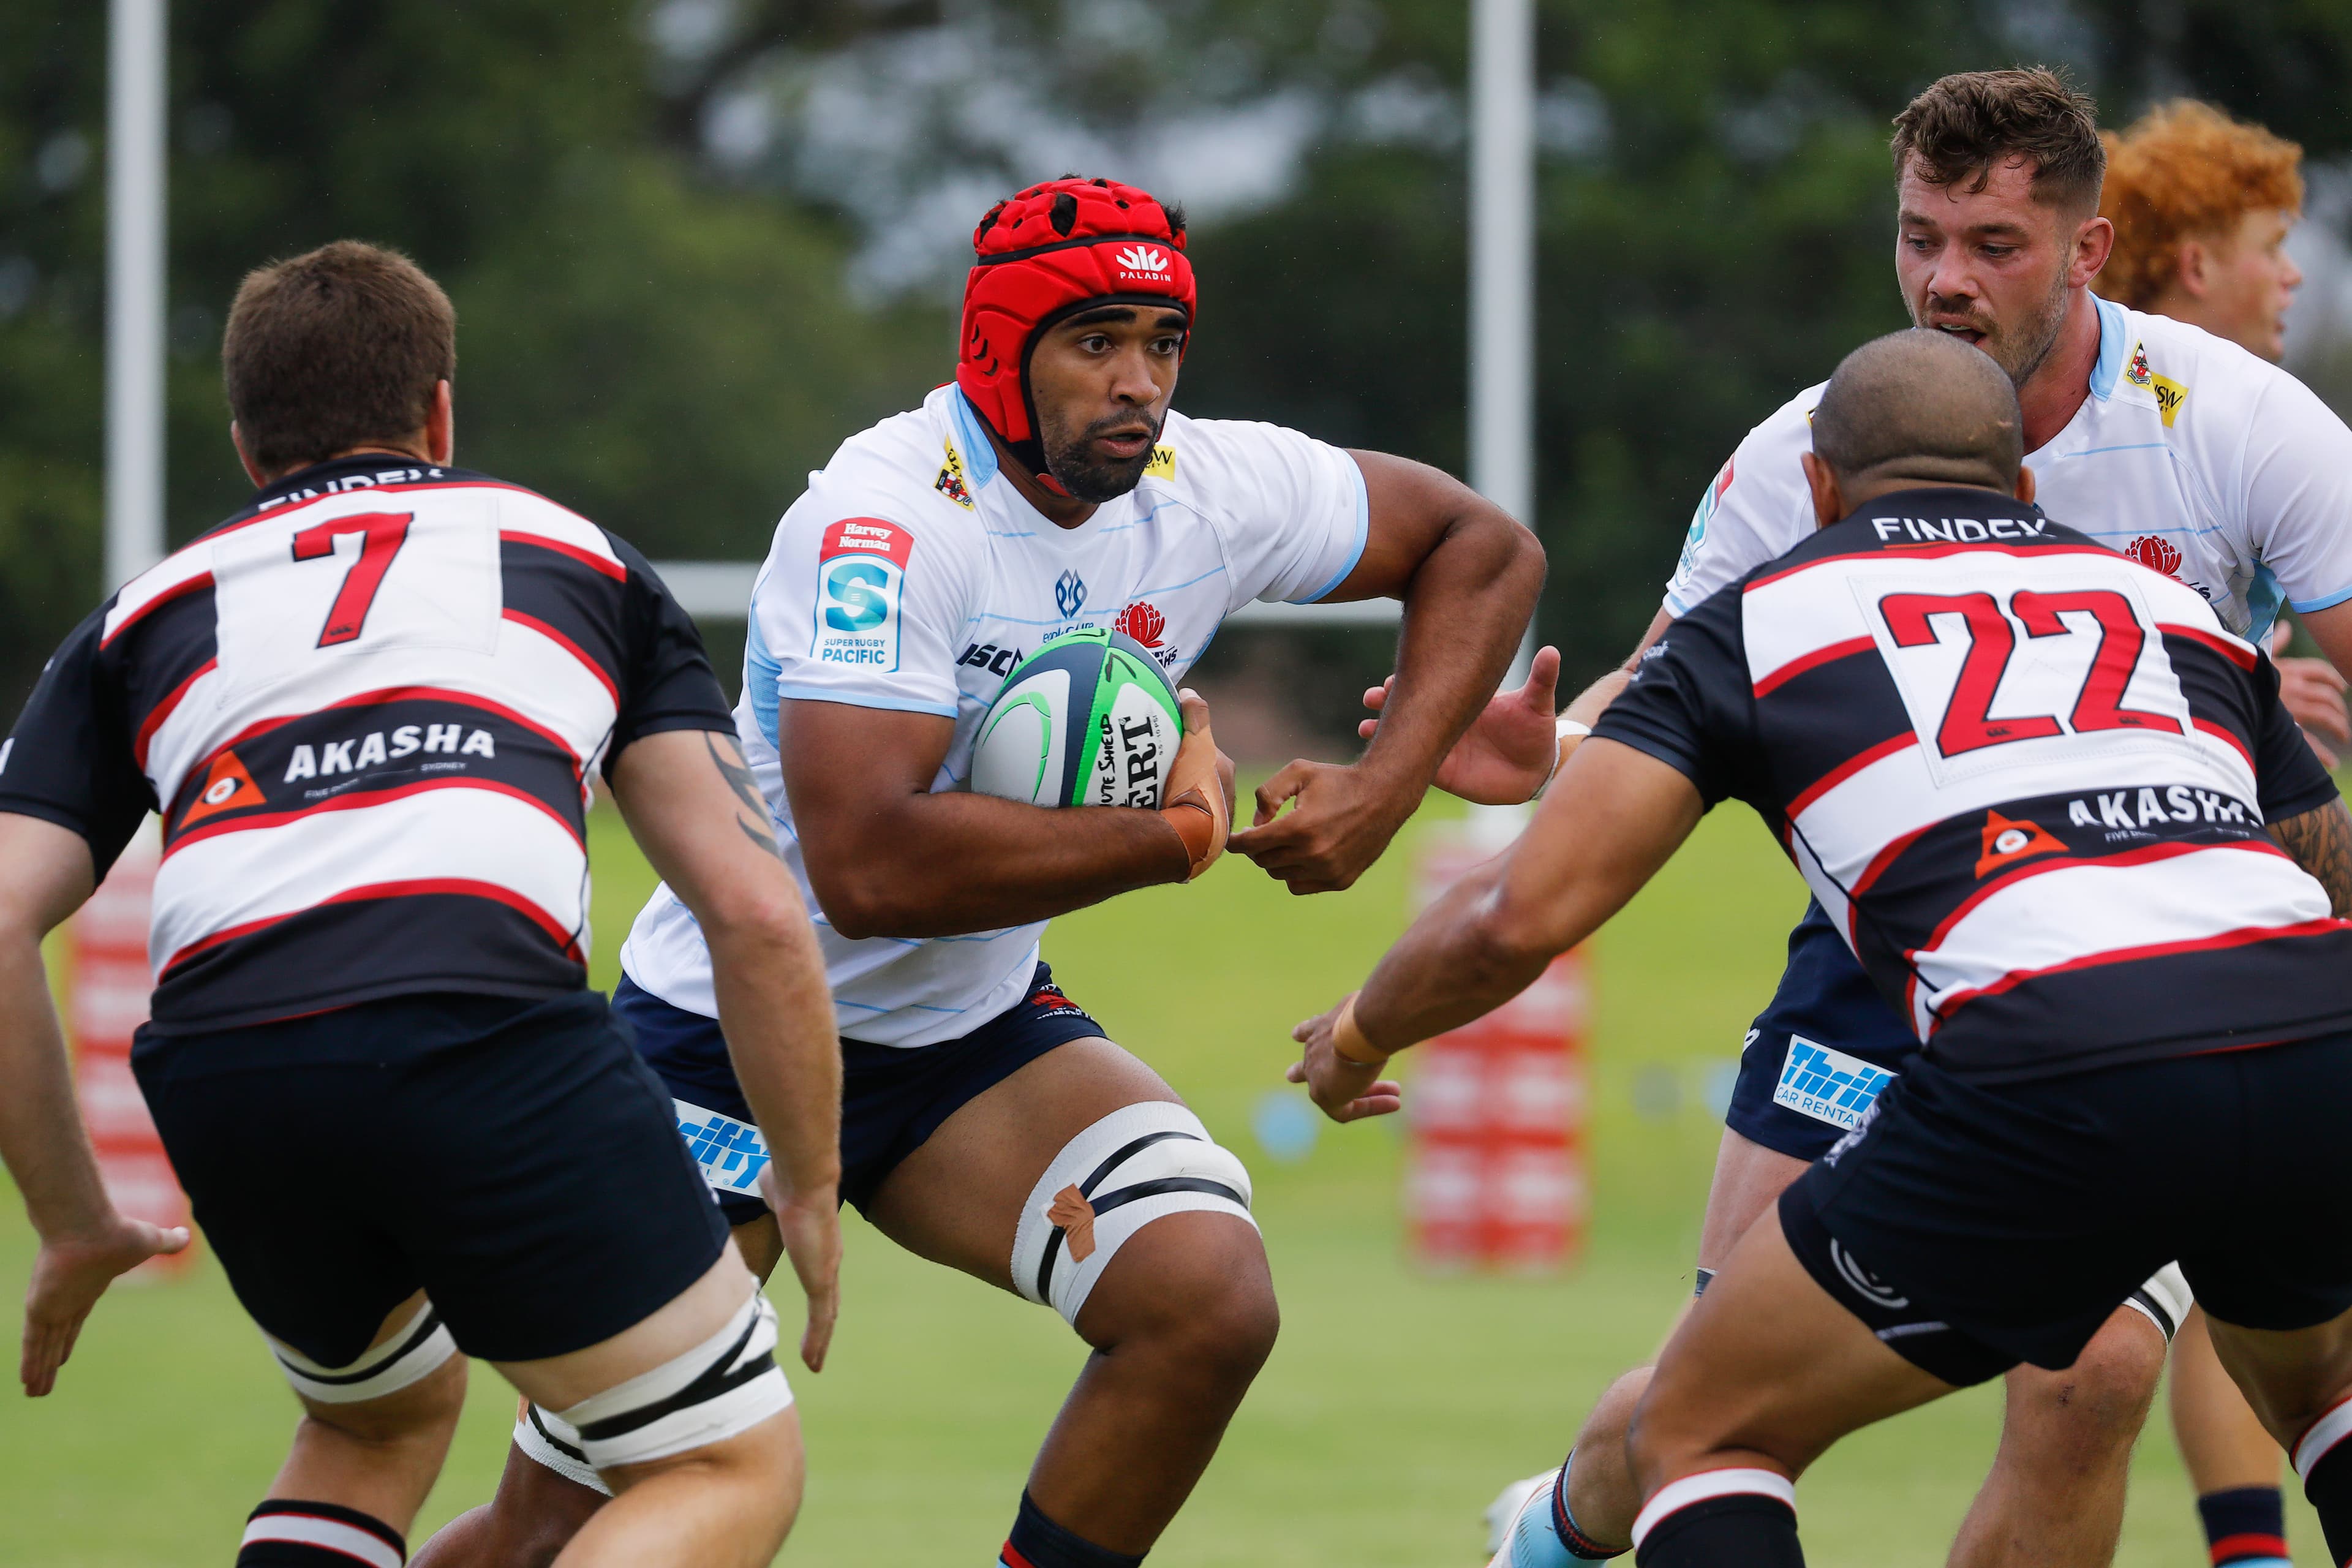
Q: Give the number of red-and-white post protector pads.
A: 2